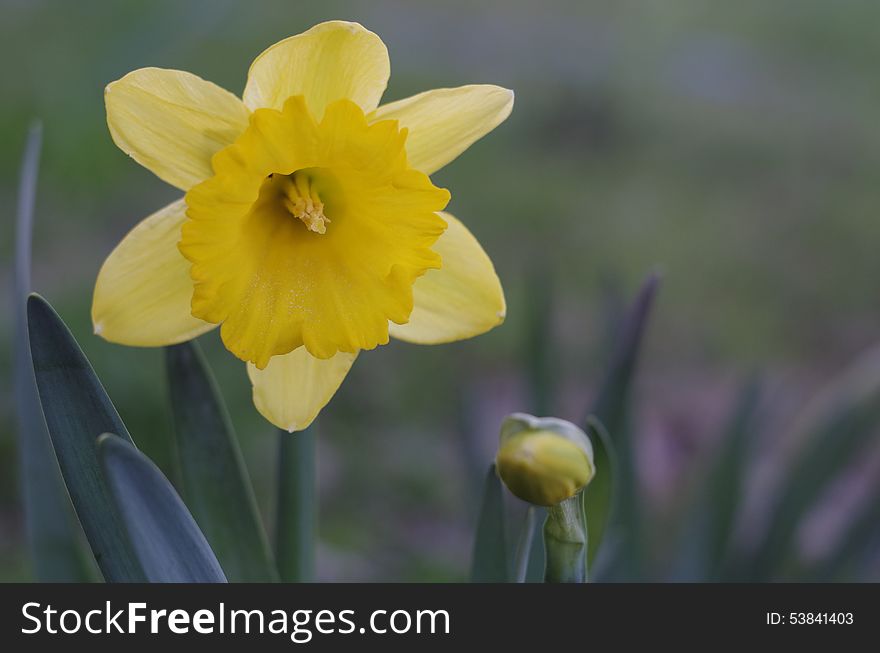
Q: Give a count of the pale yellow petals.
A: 6